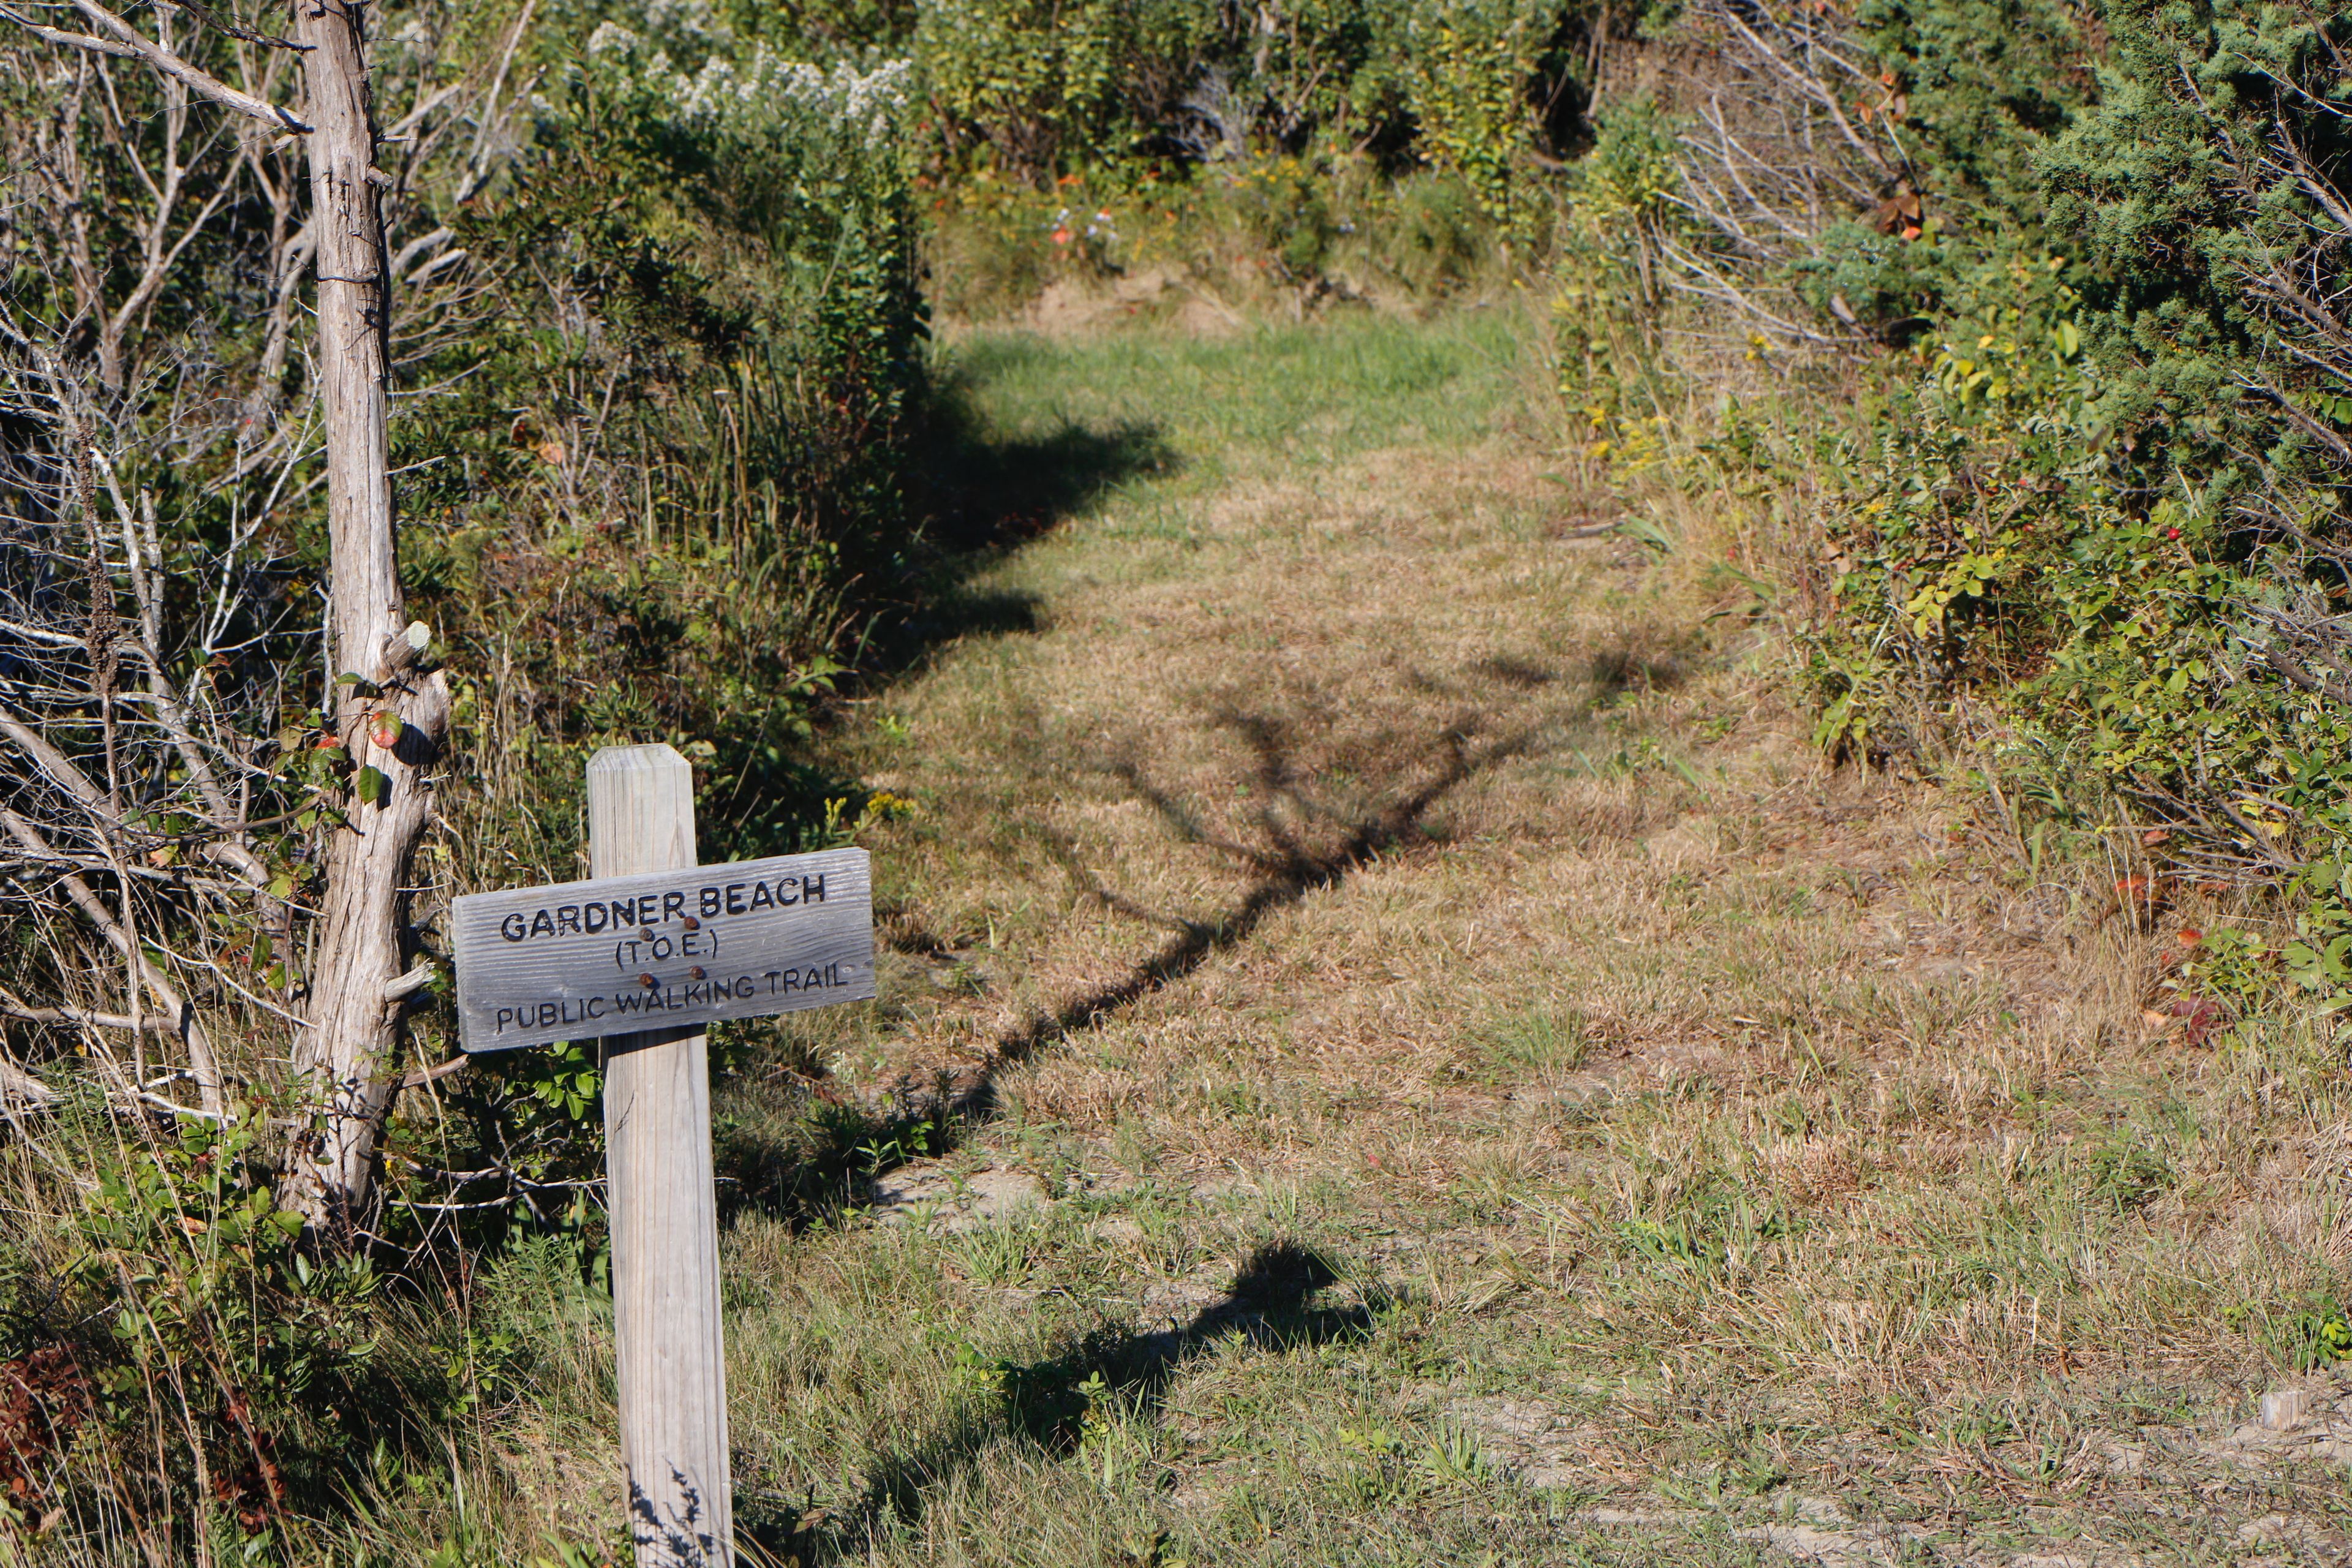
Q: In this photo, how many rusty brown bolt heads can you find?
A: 4